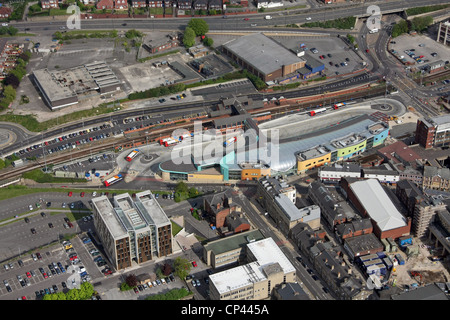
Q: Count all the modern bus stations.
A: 1